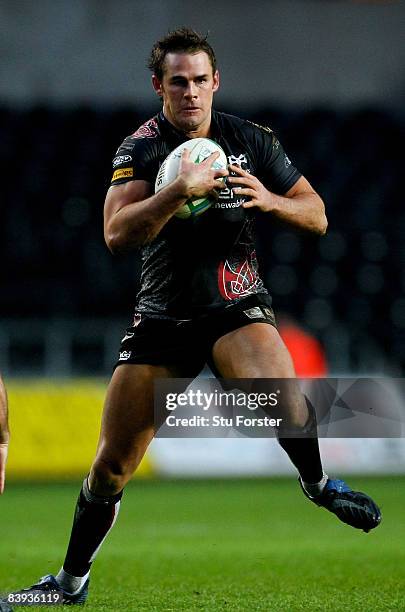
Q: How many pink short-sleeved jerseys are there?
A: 0